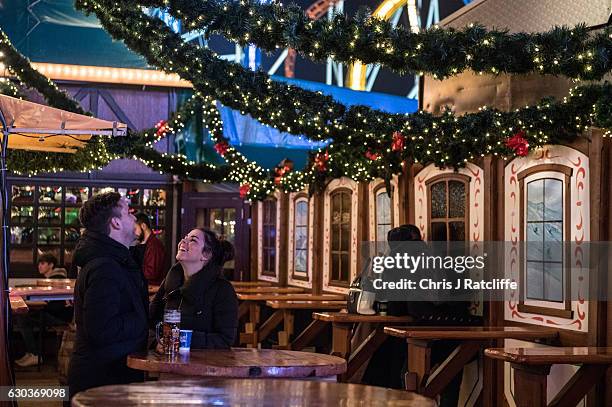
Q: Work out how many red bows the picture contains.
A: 8